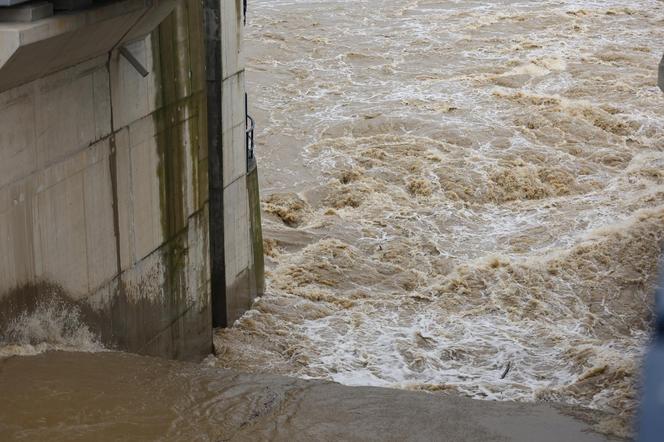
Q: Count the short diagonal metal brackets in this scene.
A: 1